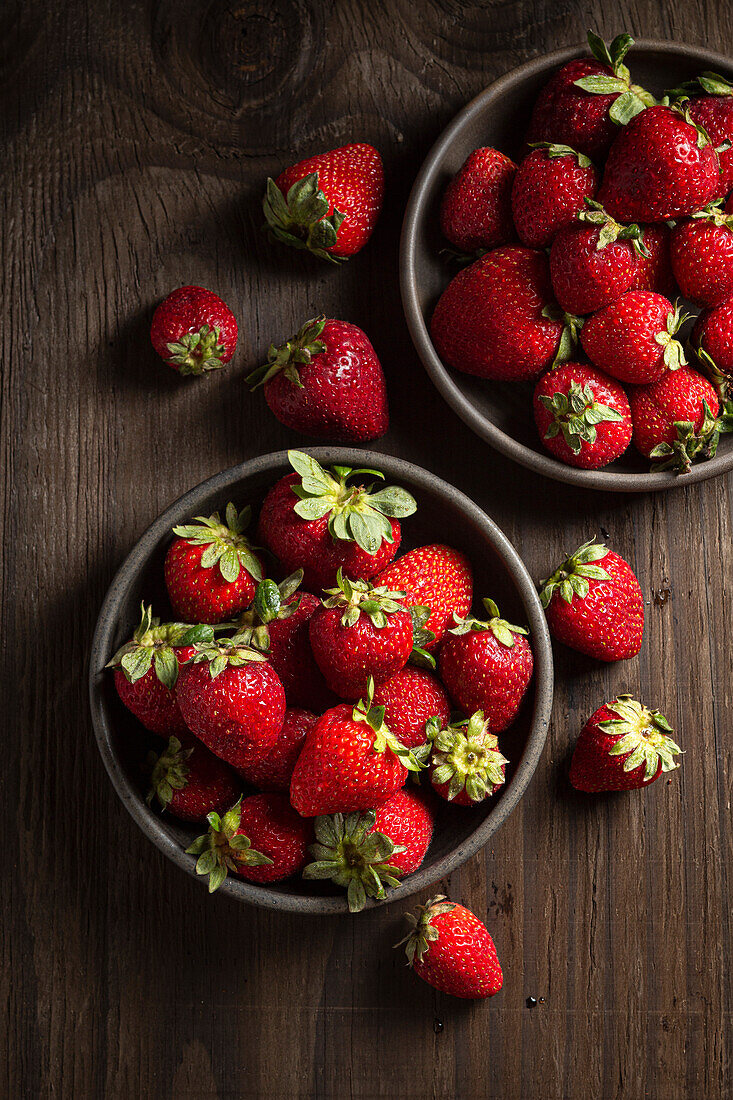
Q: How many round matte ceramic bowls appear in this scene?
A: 2